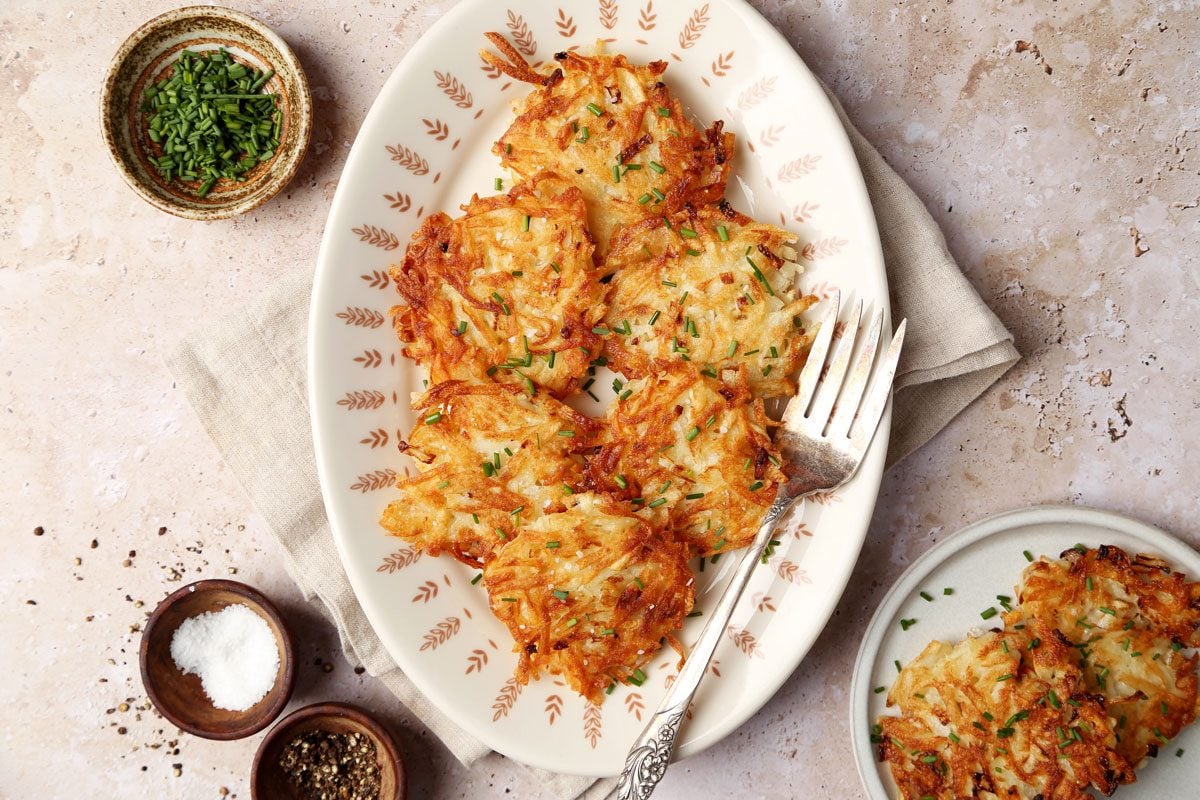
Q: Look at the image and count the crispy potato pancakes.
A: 8